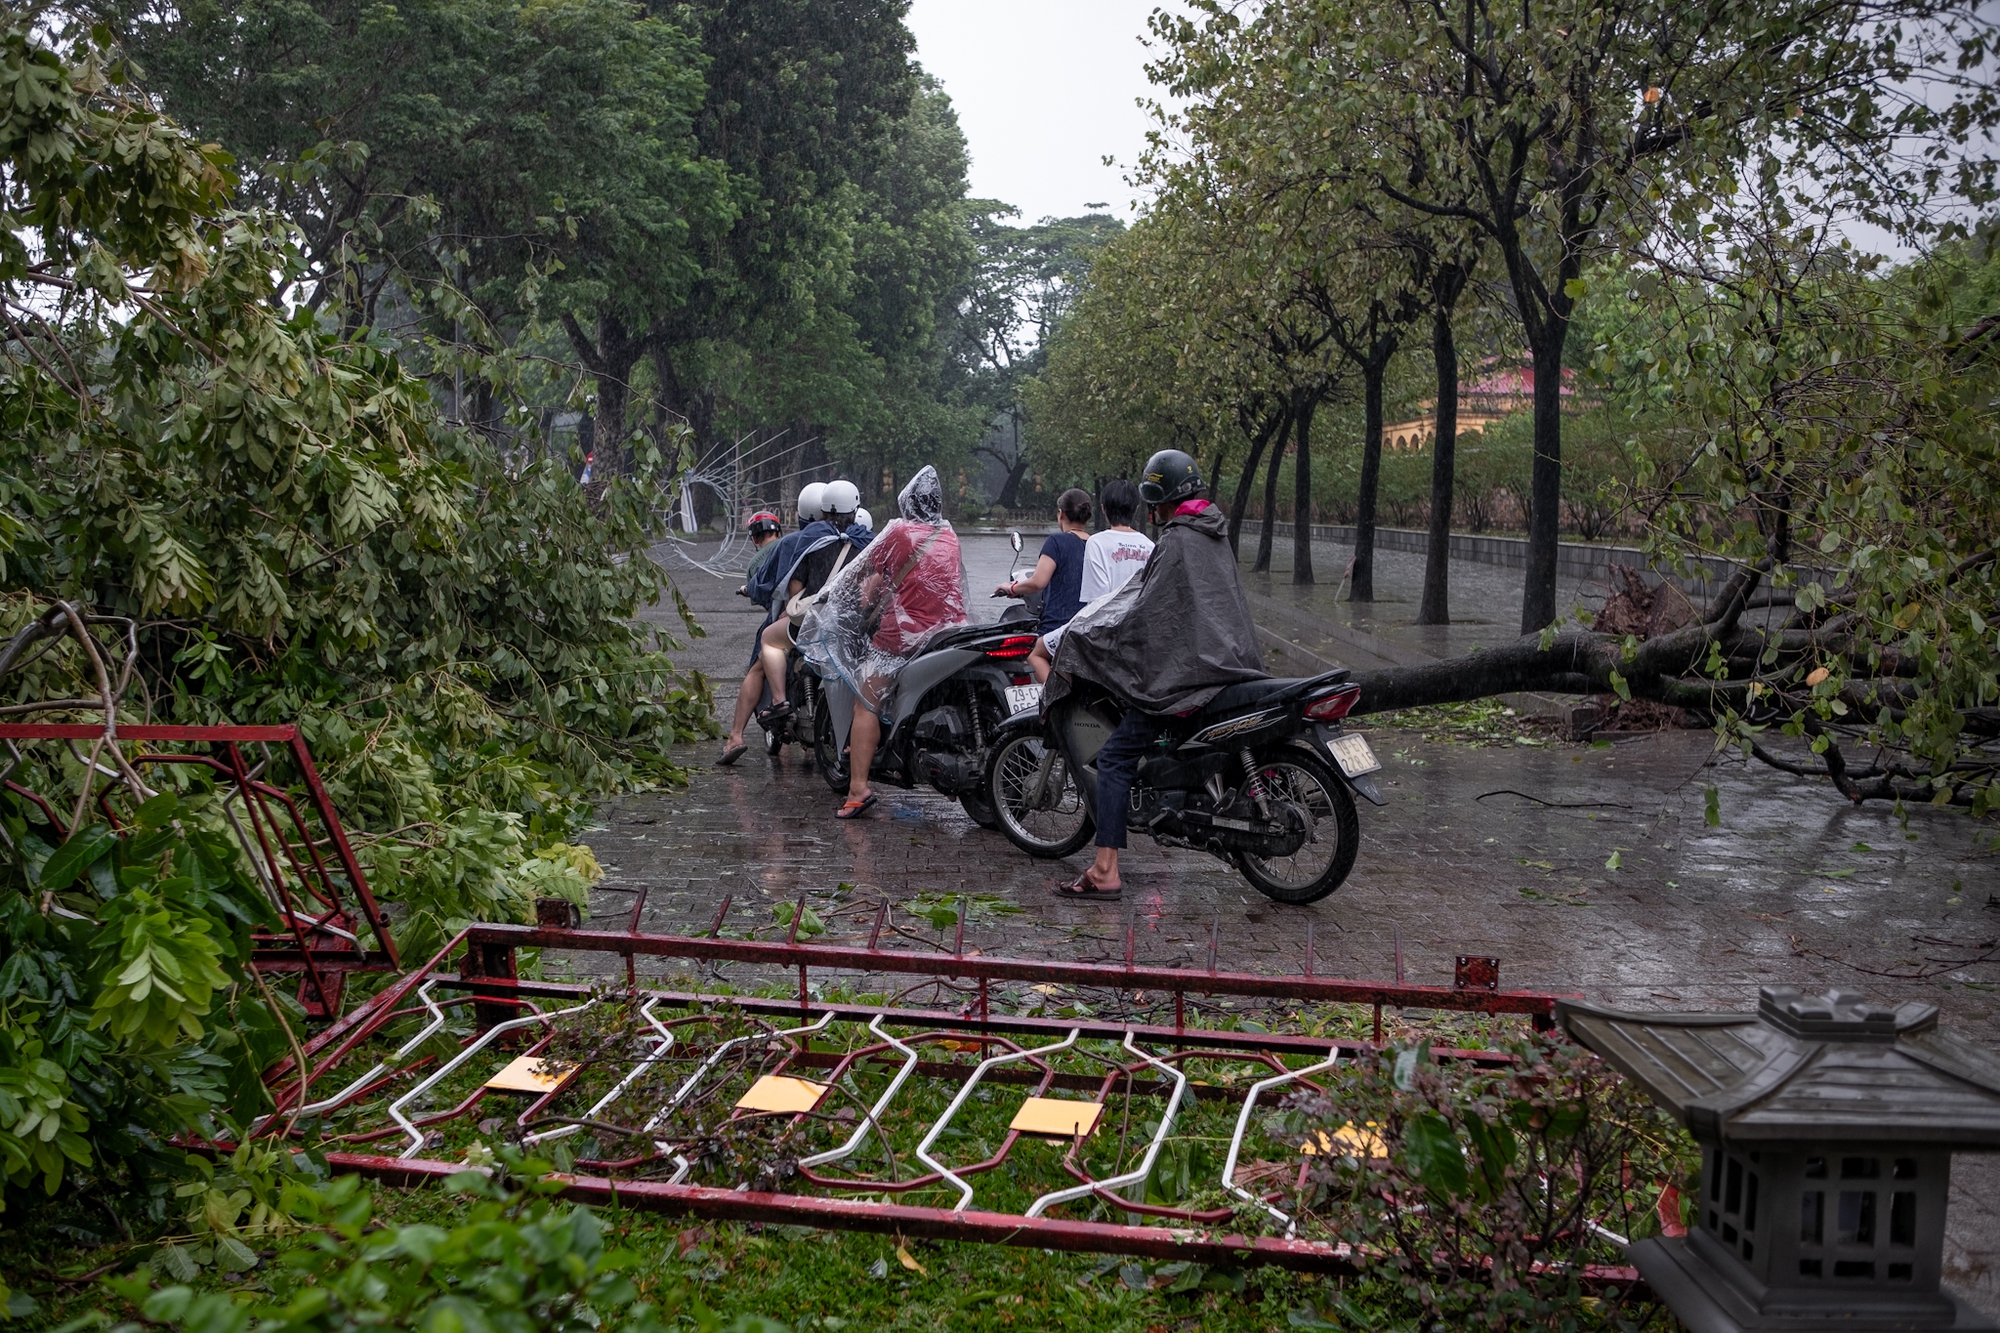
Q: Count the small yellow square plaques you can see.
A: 4